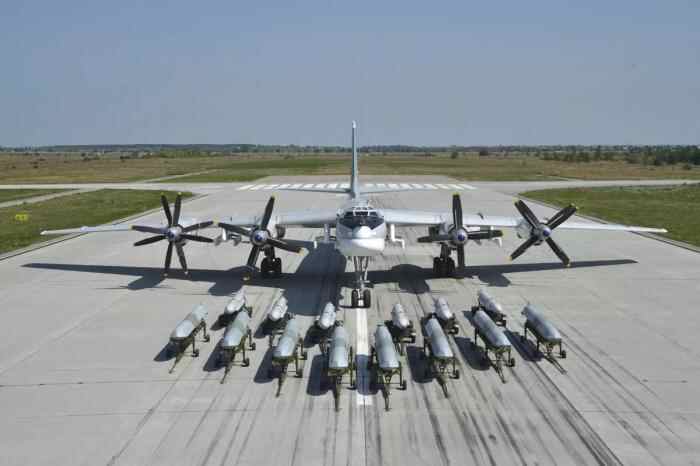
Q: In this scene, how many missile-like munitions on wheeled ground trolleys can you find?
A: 14